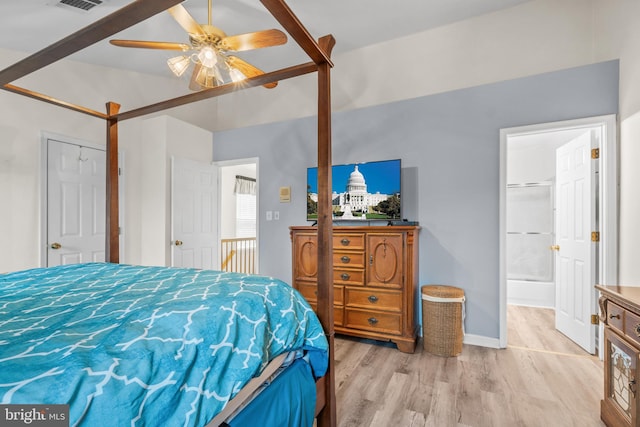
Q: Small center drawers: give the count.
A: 3